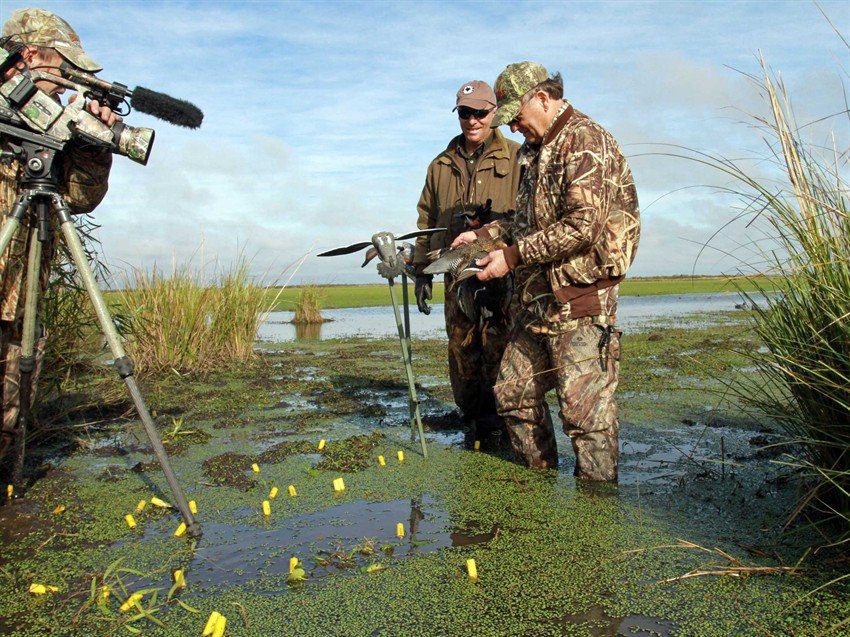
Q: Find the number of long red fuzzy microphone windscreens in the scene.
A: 0